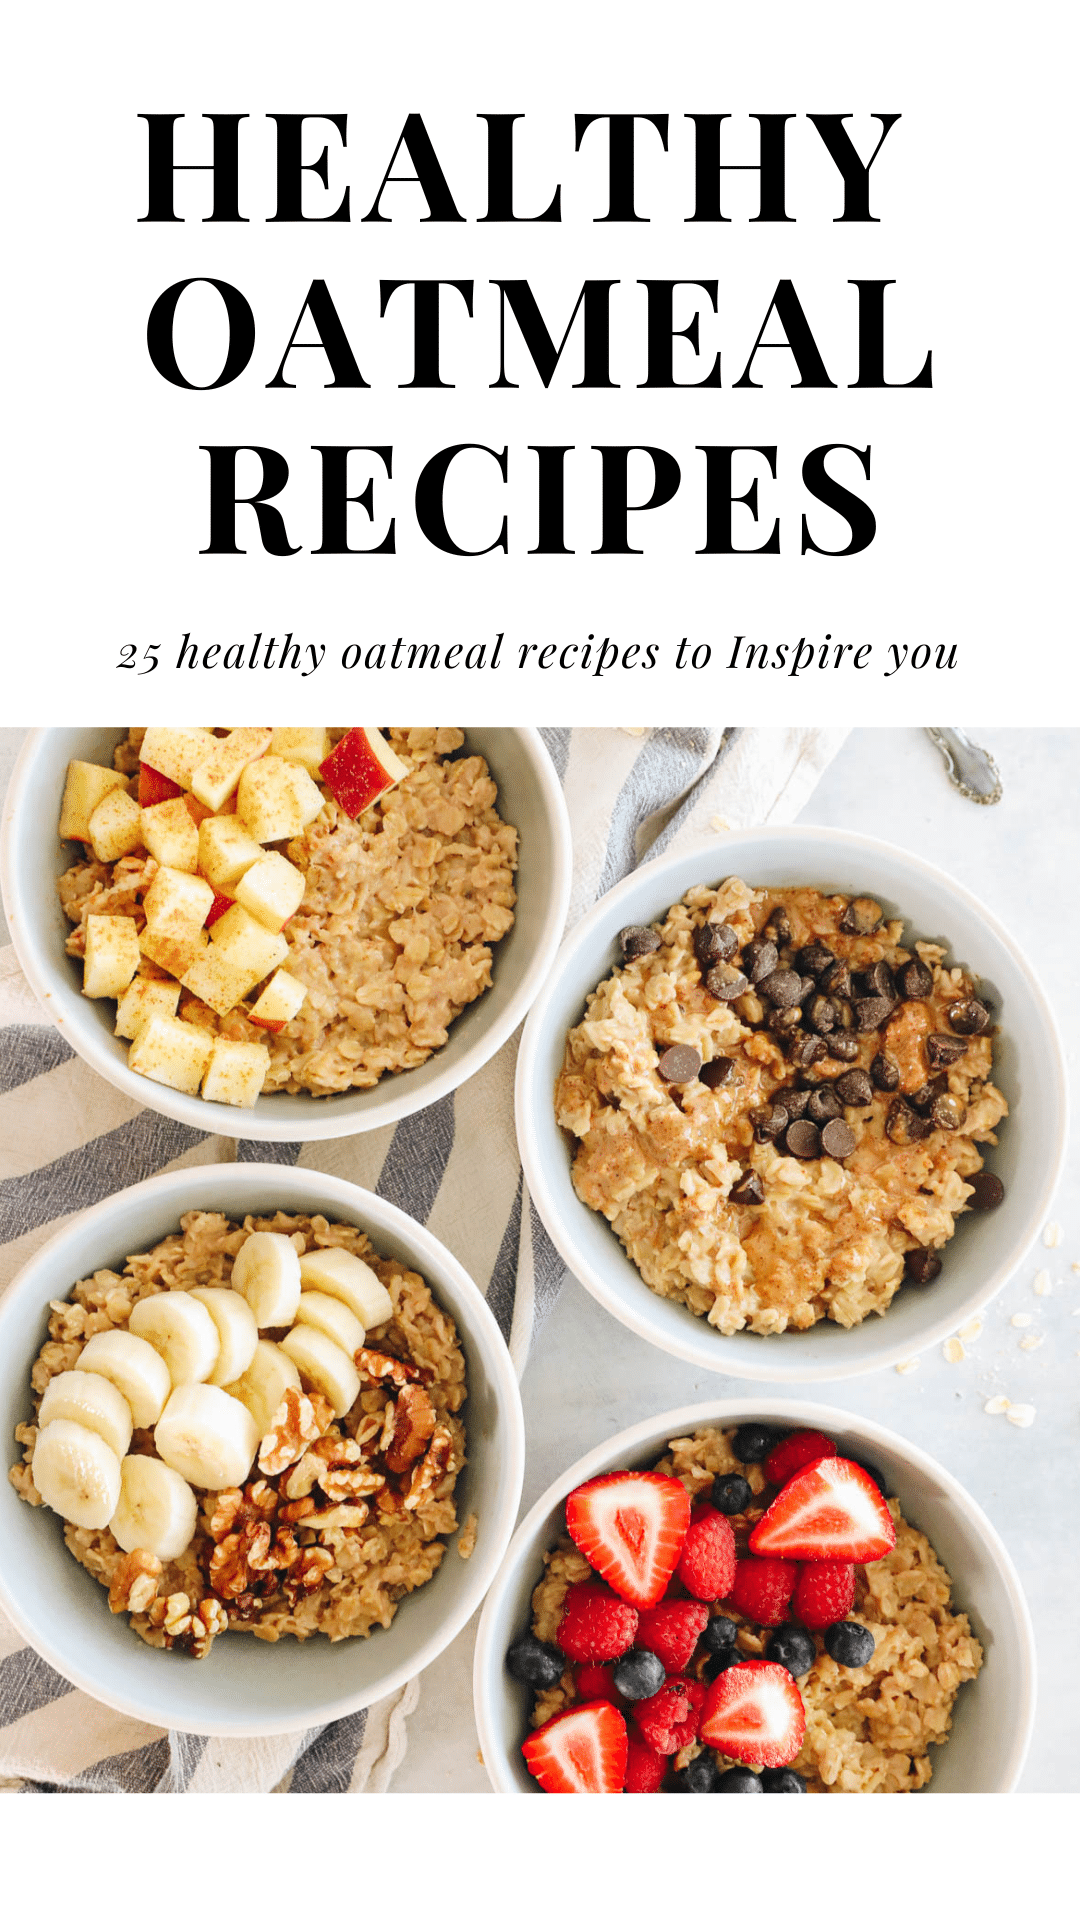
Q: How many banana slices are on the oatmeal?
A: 12